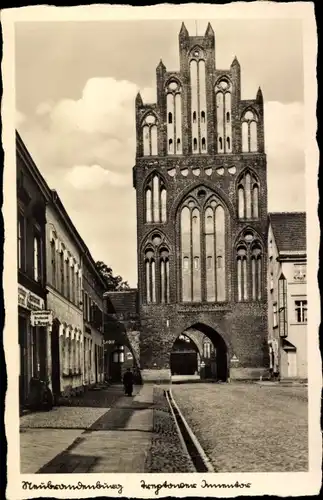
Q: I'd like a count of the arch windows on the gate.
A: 10